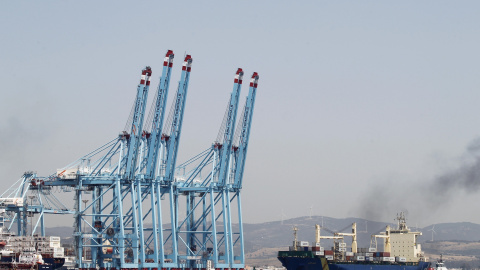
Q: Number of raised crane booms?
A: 5